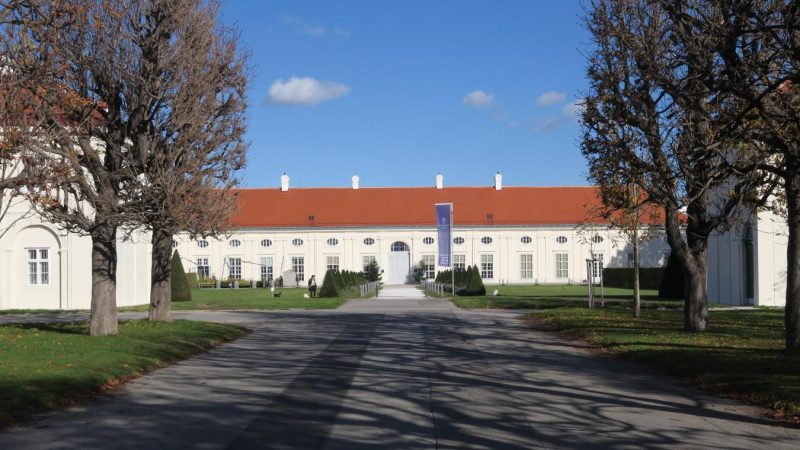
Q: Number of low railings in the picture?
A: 2